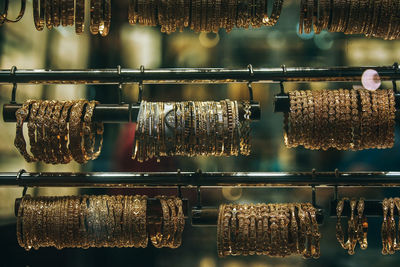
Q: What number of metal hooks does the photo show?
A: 11